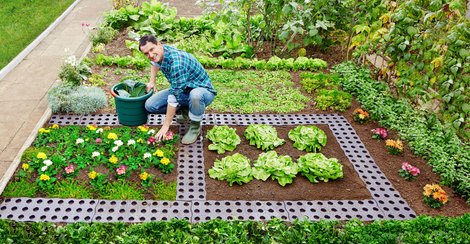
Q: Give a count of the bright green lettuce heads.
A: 6